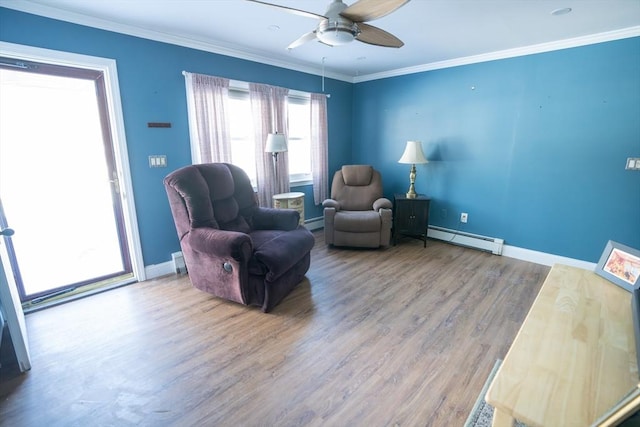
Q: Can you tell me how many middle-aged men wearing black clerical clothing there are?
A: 0